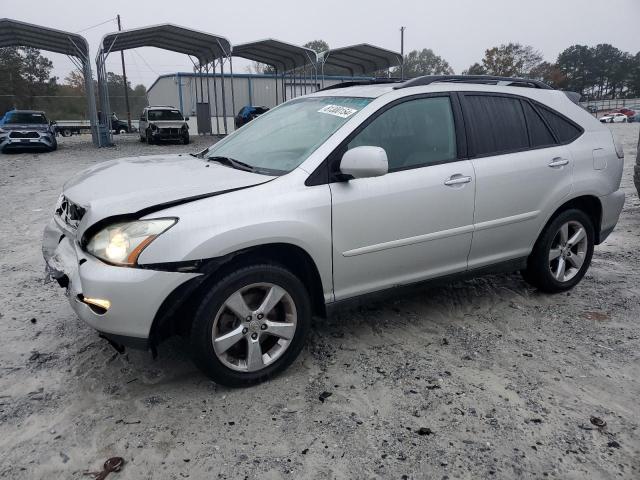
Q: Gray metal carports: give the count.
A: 4